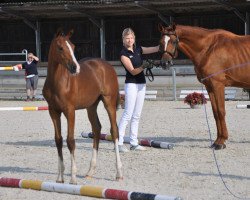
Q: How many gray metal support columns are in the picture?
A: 4